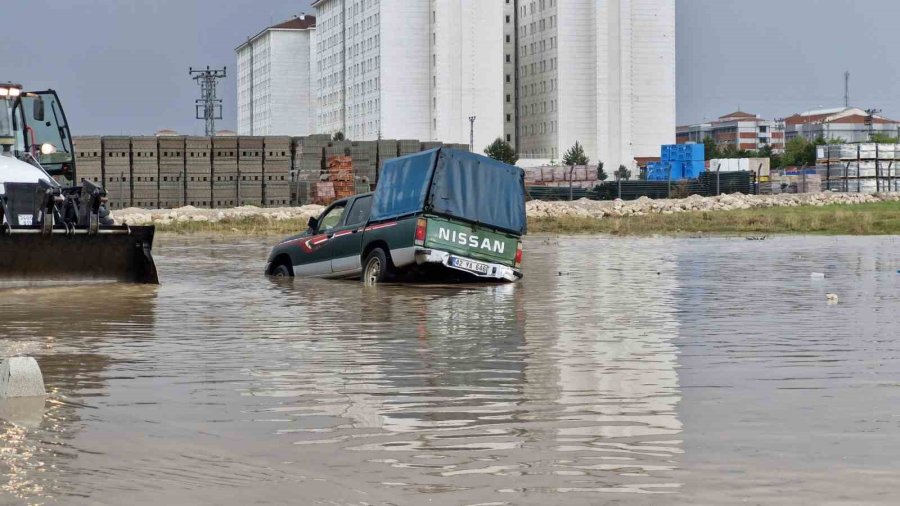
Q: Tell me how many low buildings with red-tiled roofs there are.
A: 2